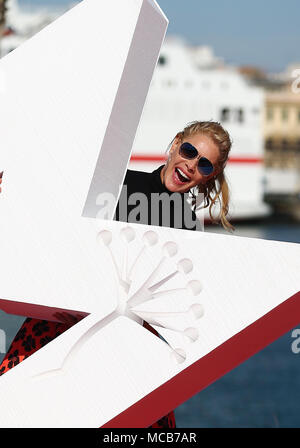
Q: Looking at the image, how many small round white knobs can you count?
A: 9